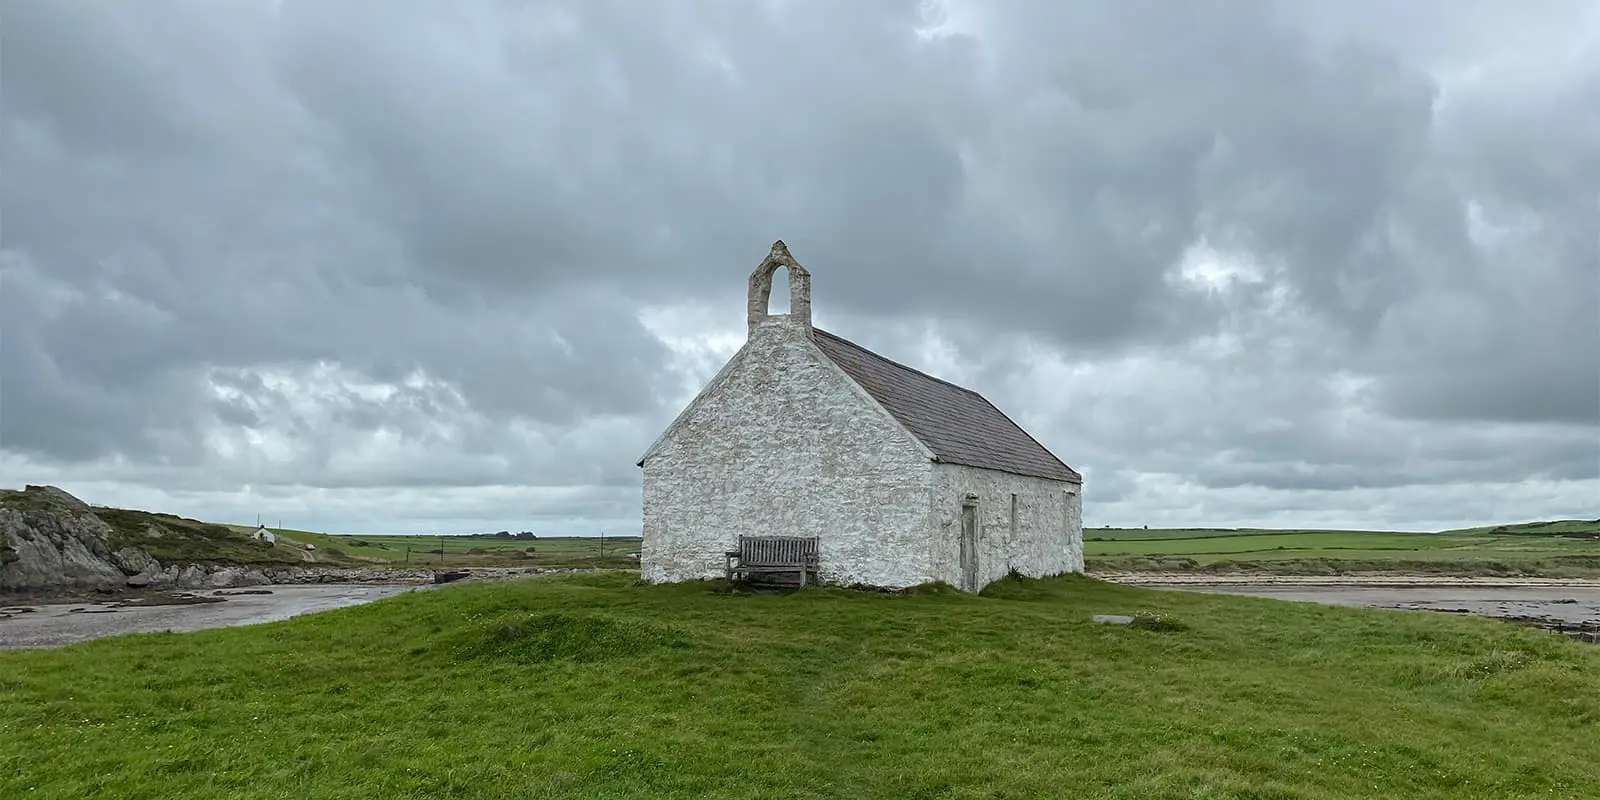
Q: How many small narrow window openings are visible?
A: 2